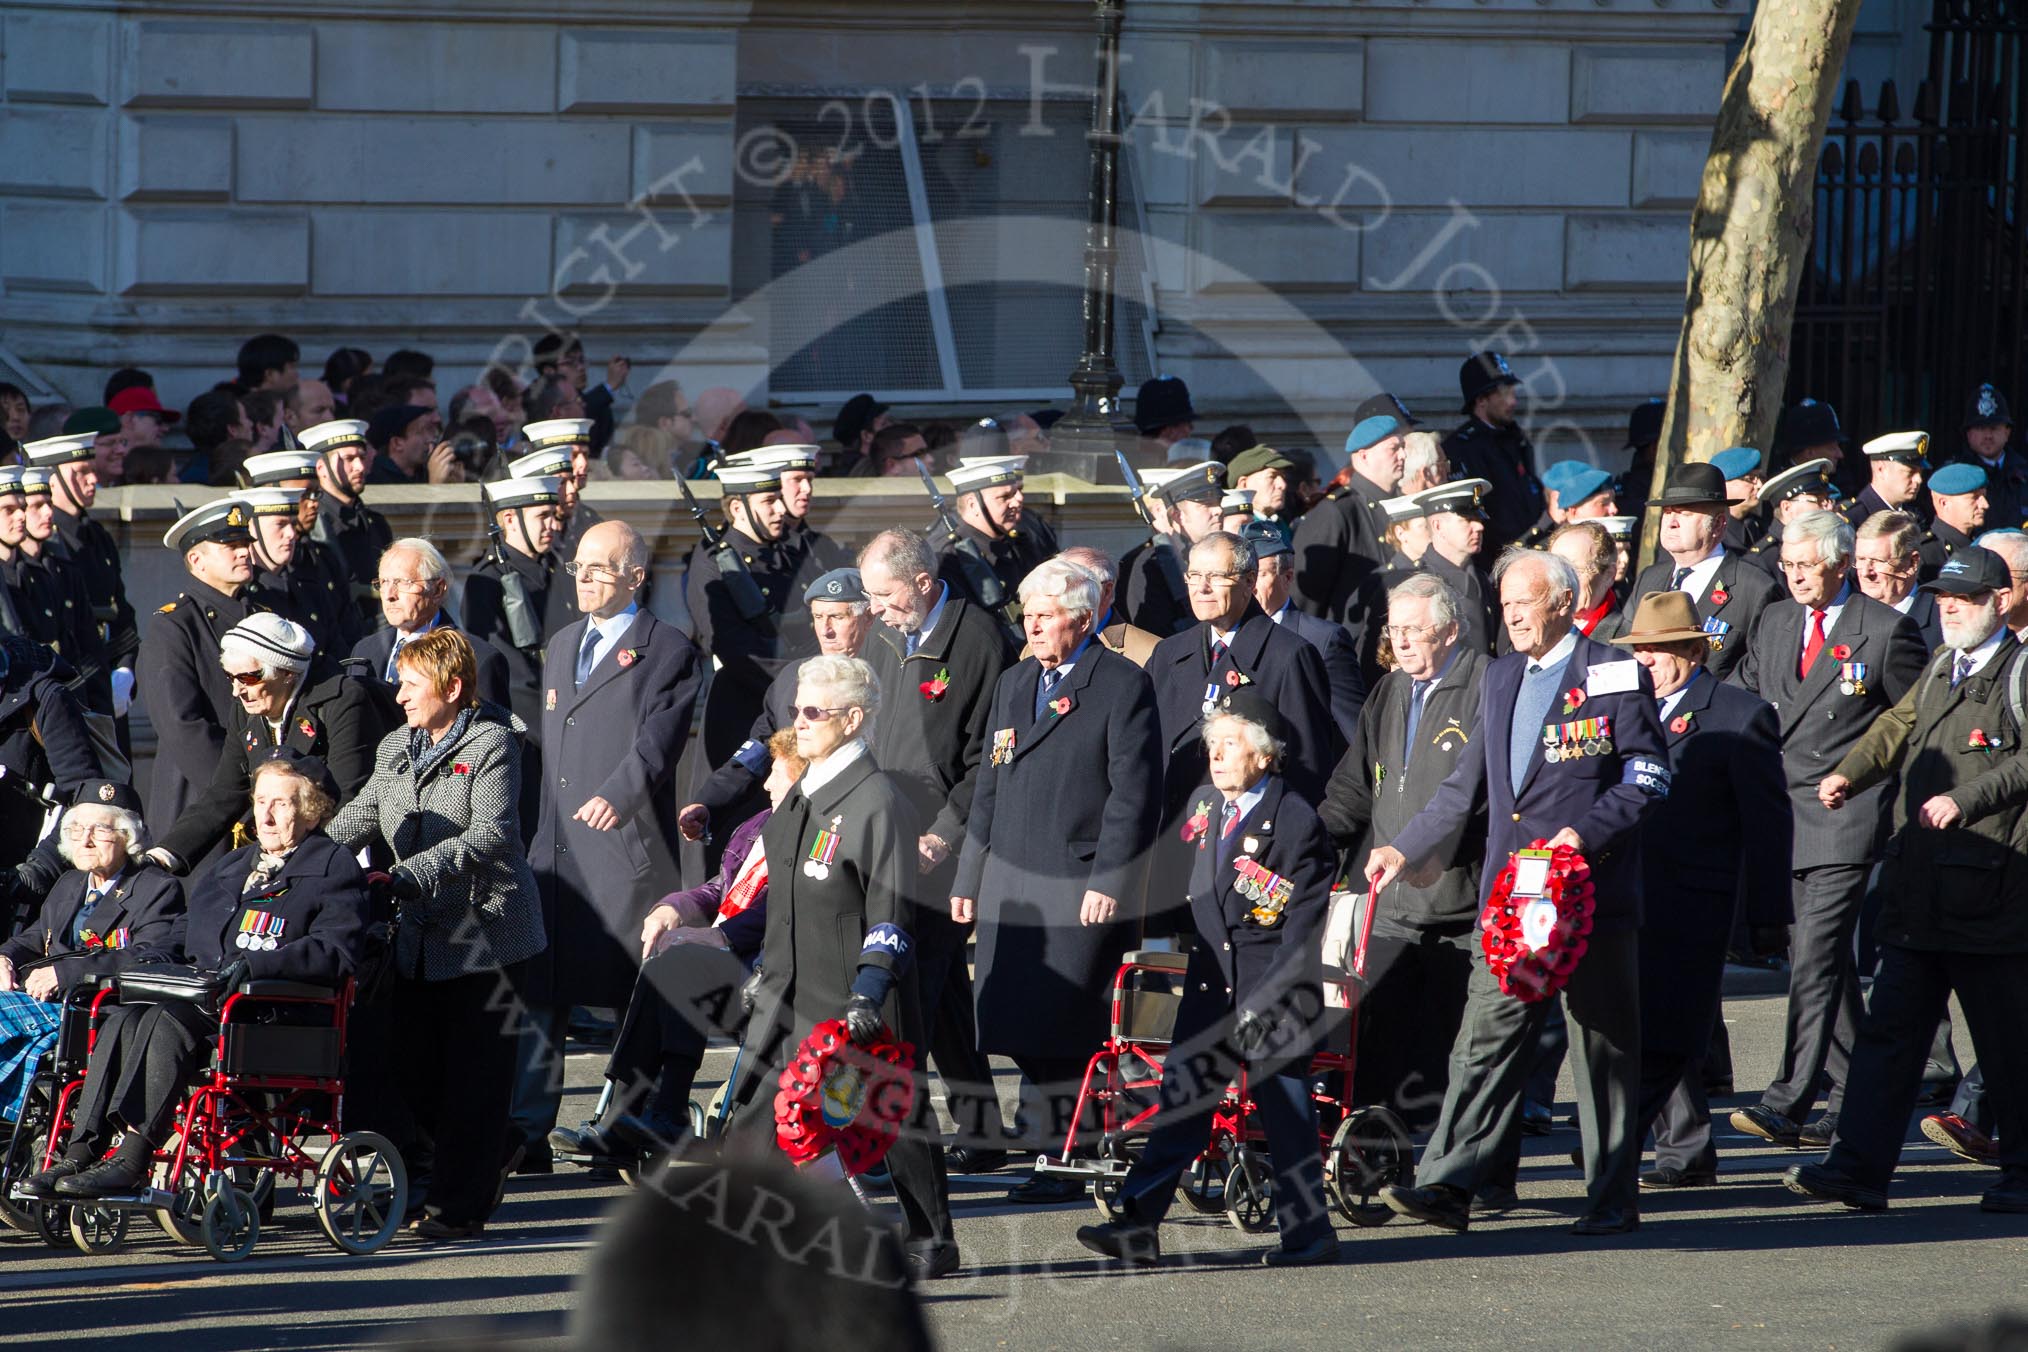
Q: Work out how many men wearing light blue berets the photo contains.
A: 5